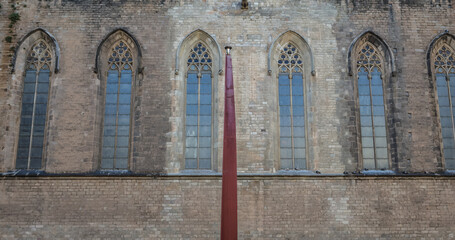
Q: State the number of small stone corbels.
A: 11